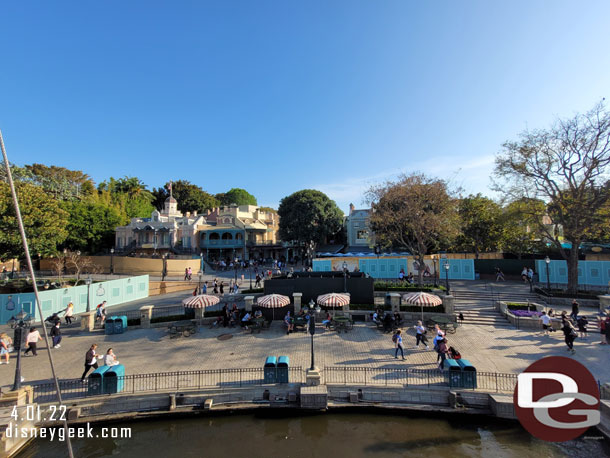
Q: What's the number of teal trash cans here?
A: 8